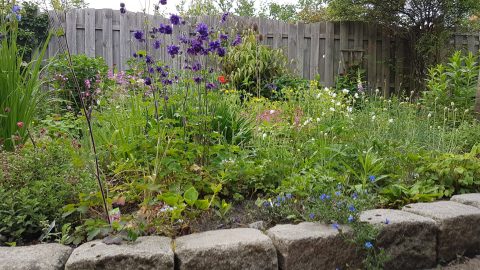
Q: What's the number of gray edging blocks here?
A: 7